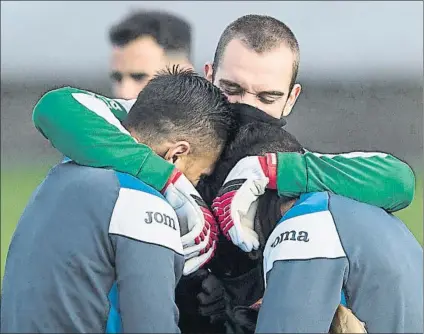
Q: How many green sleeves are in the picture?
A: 2